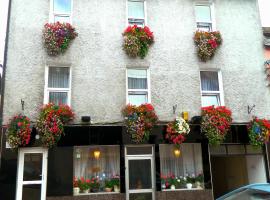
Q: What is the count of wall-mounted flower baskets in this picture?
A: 9